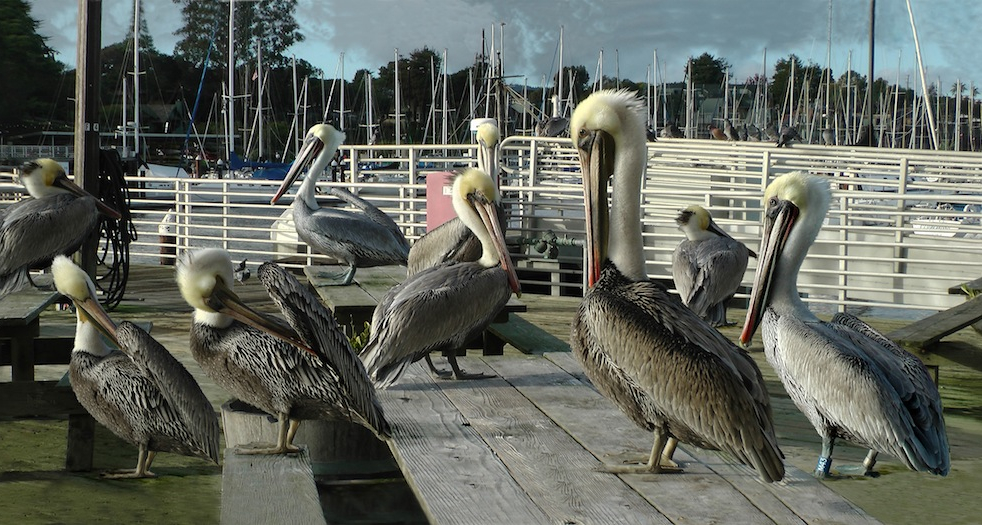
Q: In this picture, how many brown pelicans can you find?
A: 9